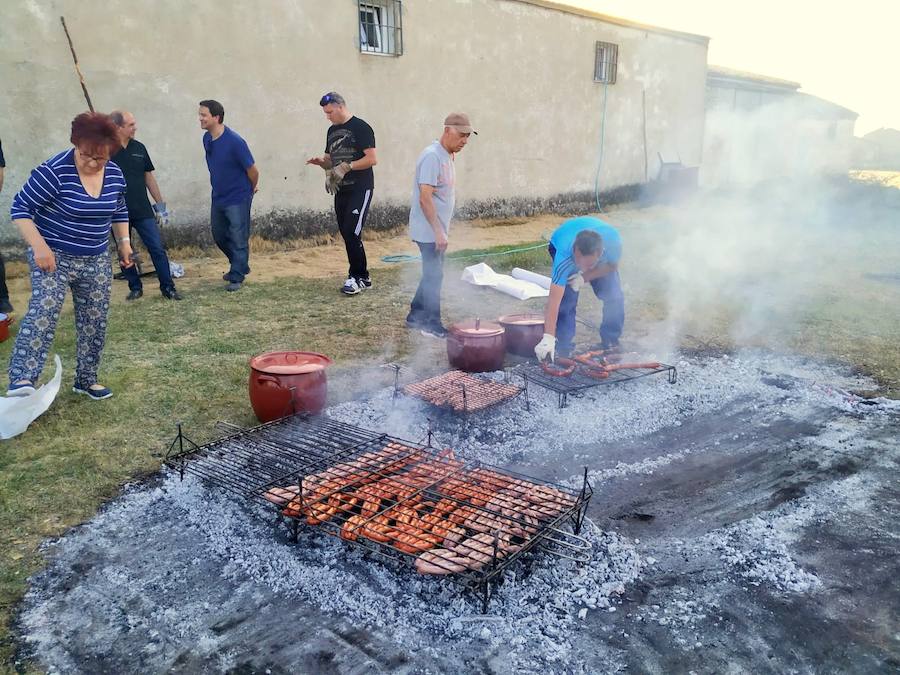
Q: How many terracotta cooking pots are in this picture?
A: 3